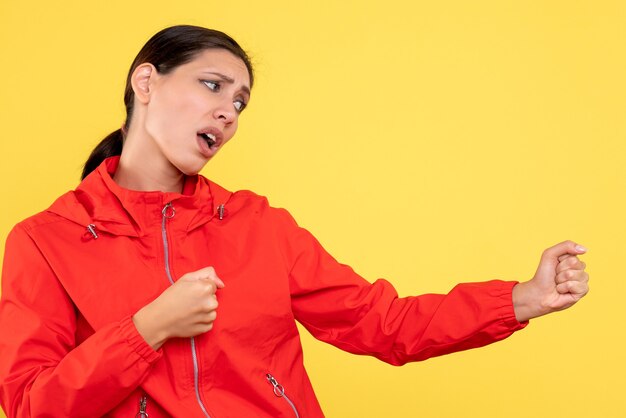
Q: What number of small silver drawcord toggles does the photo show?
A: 2